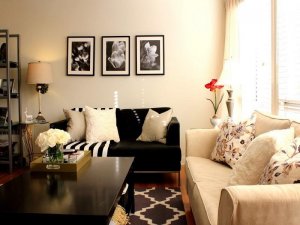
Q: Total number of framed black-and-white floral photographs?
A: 3